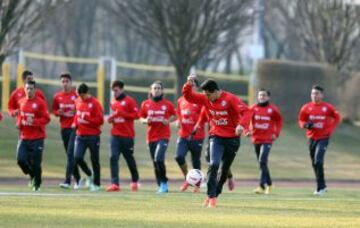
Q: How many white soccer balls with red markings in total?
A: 1